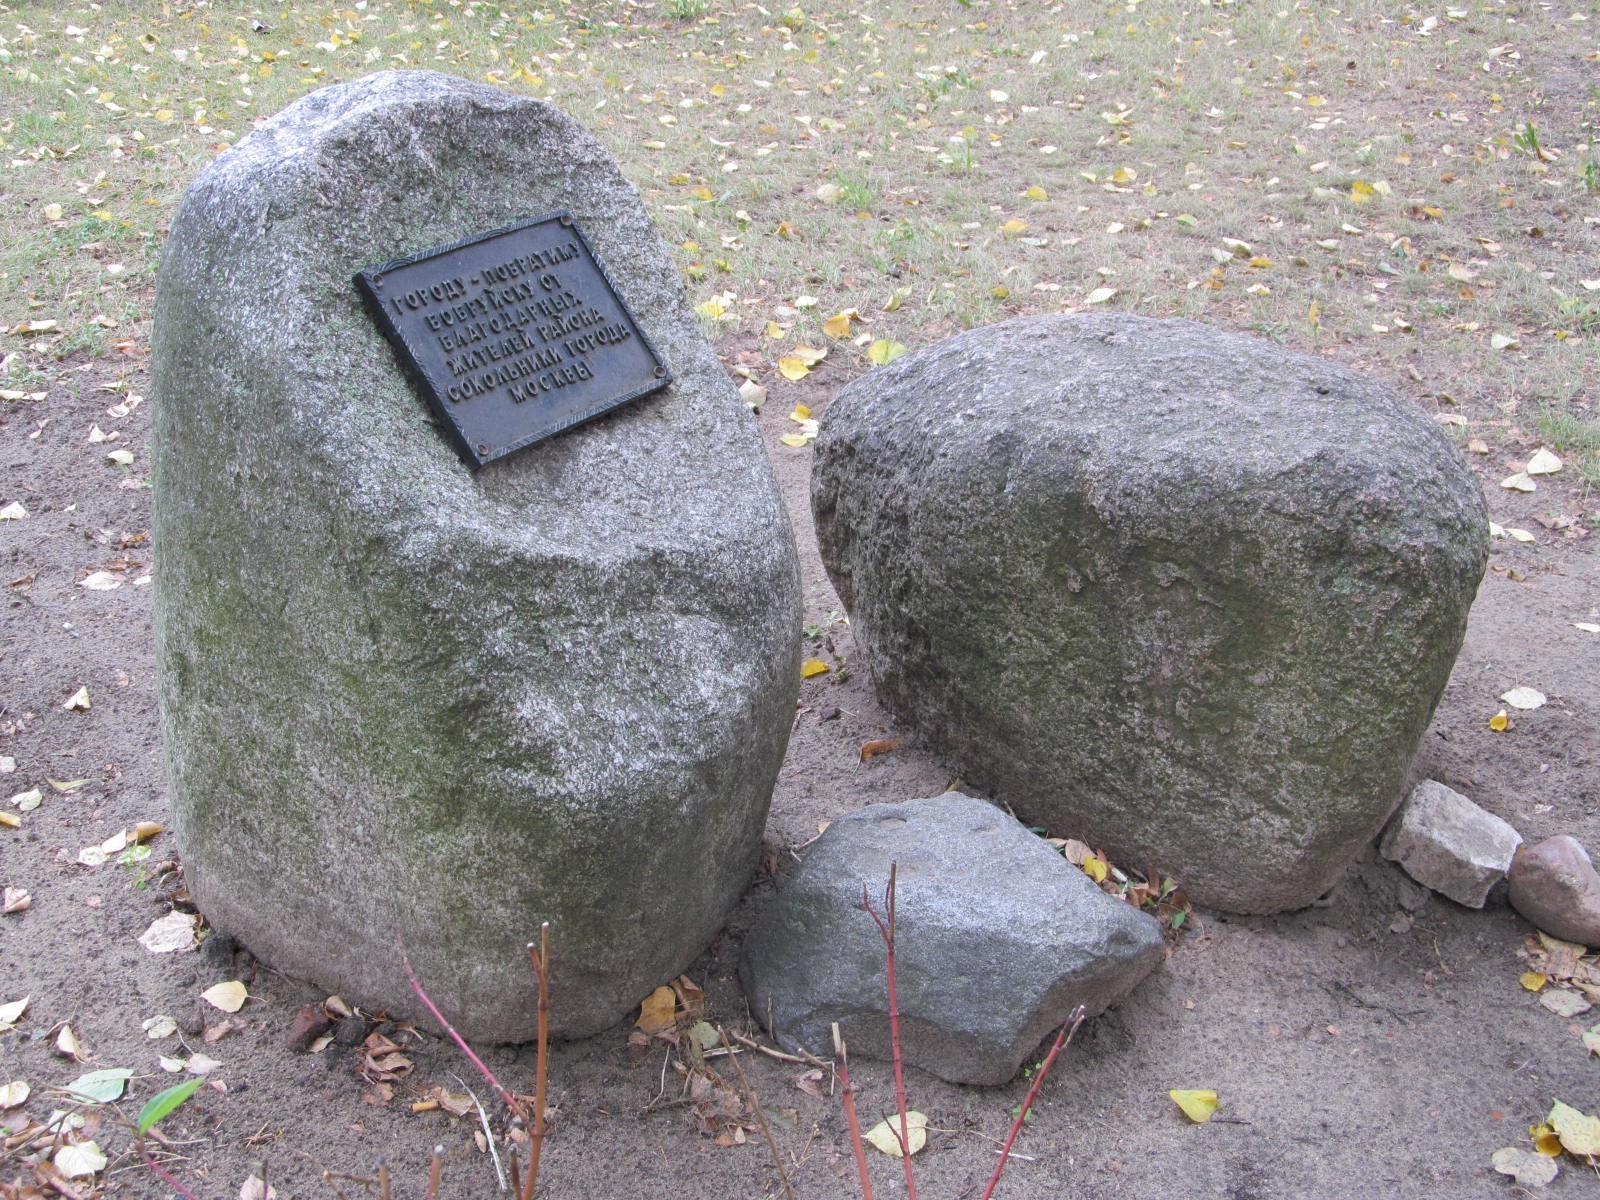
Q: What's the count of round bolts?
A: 4